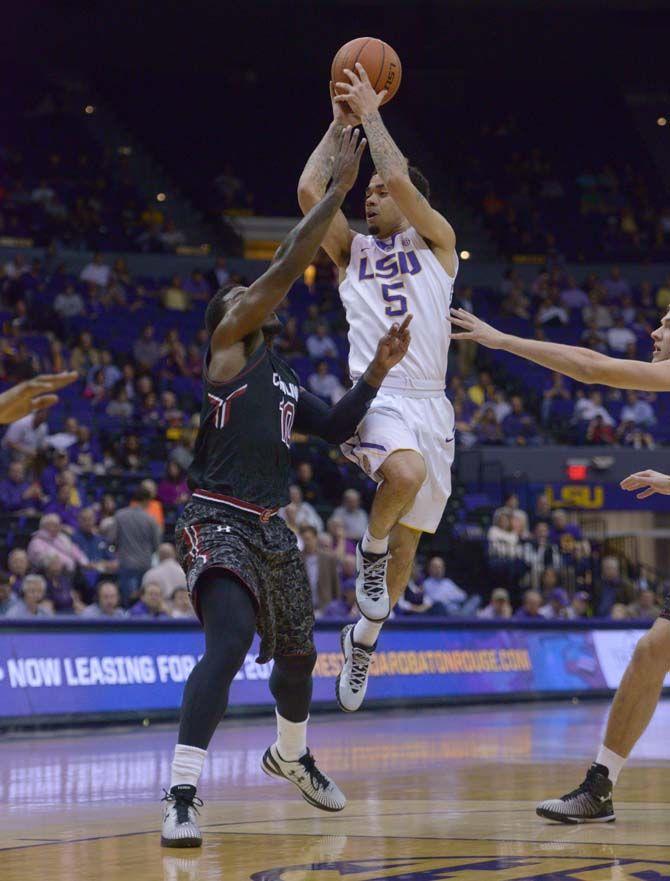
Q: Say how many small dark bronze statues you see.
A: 0